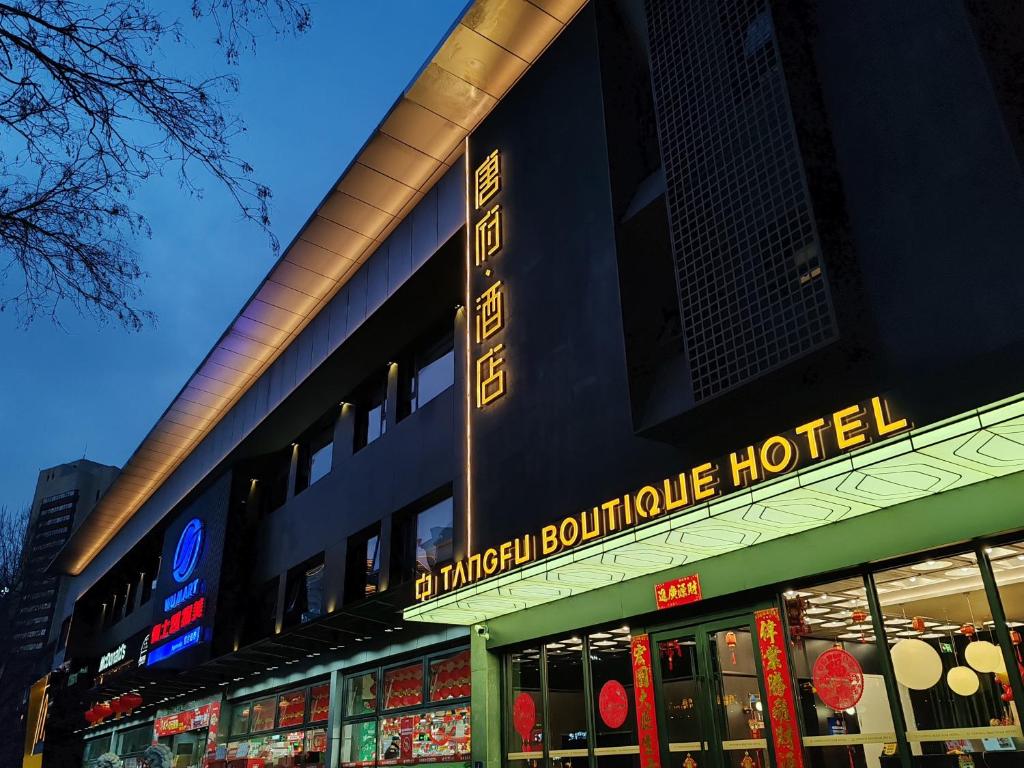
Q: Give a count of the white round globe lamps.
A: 3